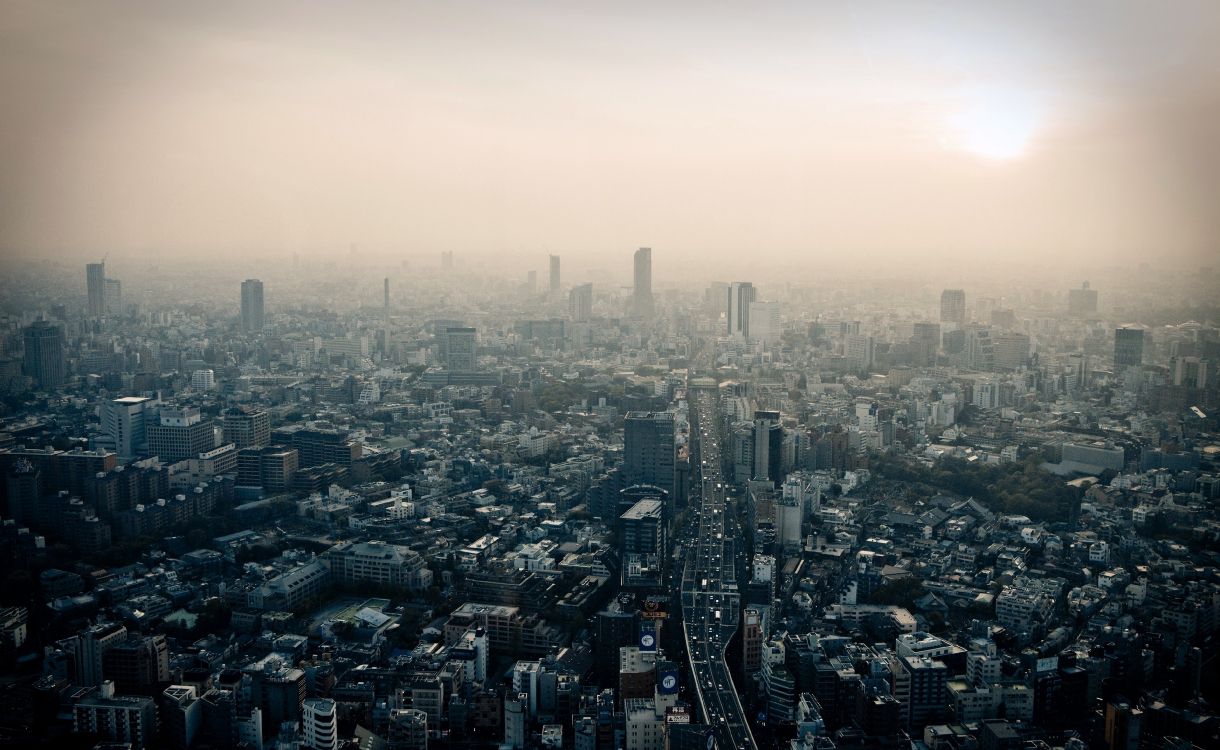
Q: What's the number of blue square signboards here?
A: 2